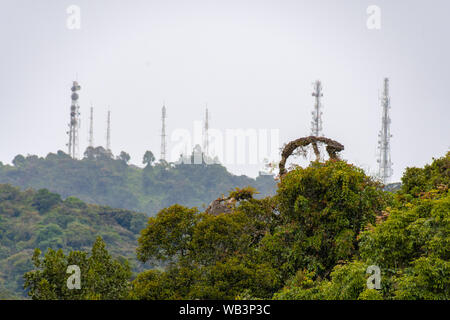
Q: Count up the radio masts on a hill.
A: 7